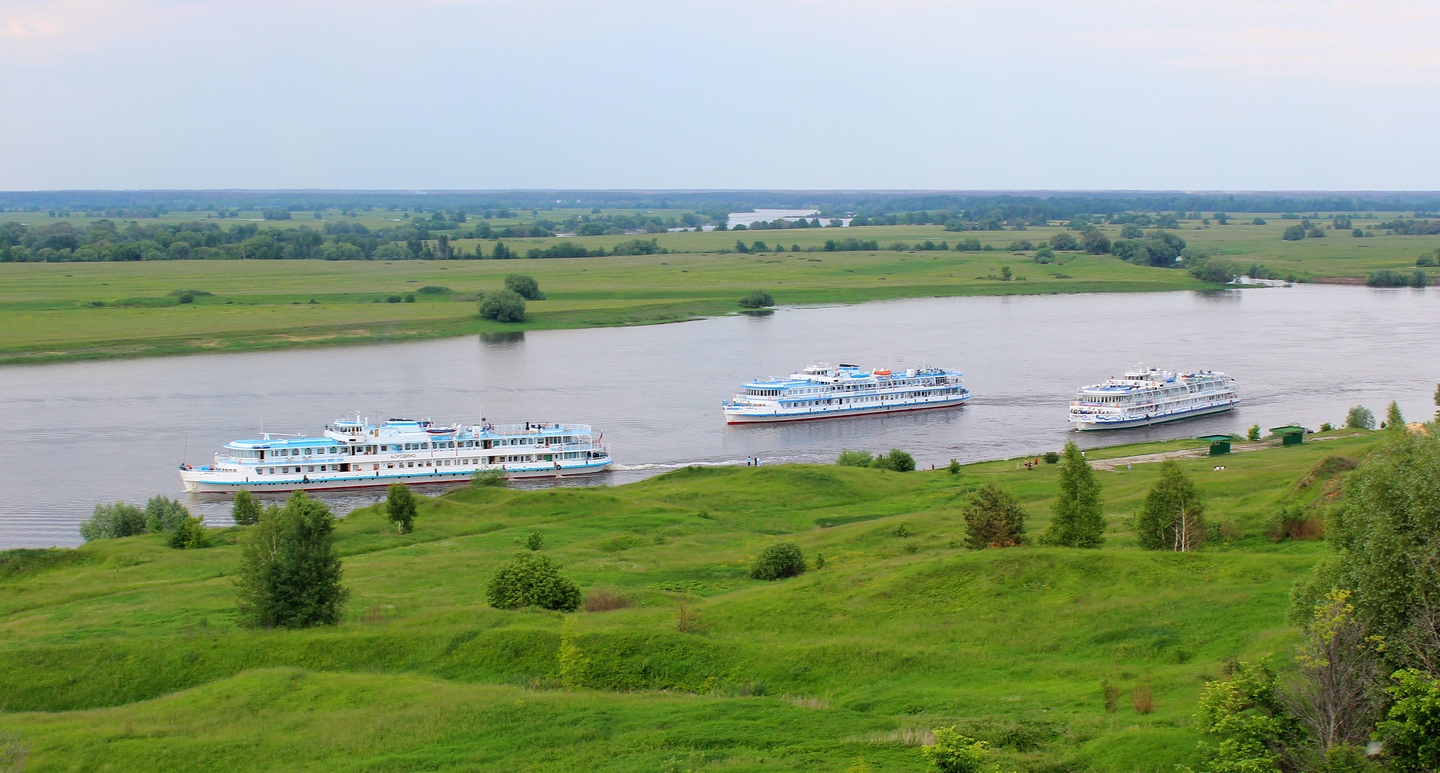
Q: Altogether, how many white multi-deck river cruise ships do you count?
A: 3